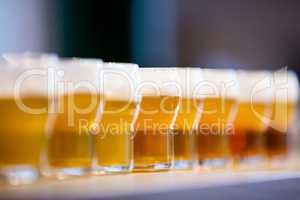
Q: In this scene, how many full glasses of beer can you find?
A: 8